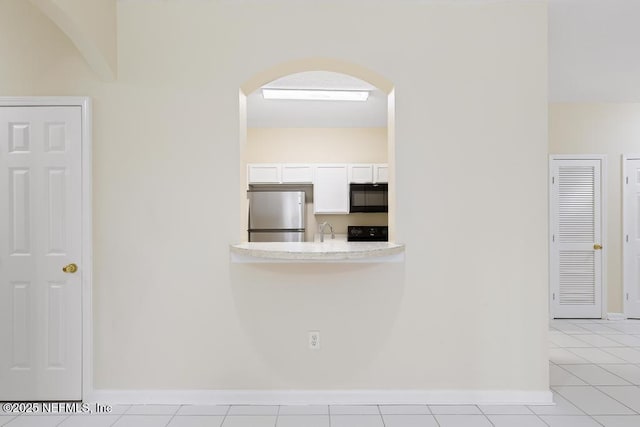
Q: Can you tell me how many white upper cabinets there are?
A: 5